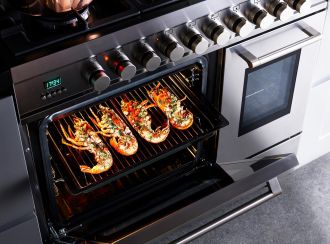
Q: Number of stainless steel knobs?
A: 10